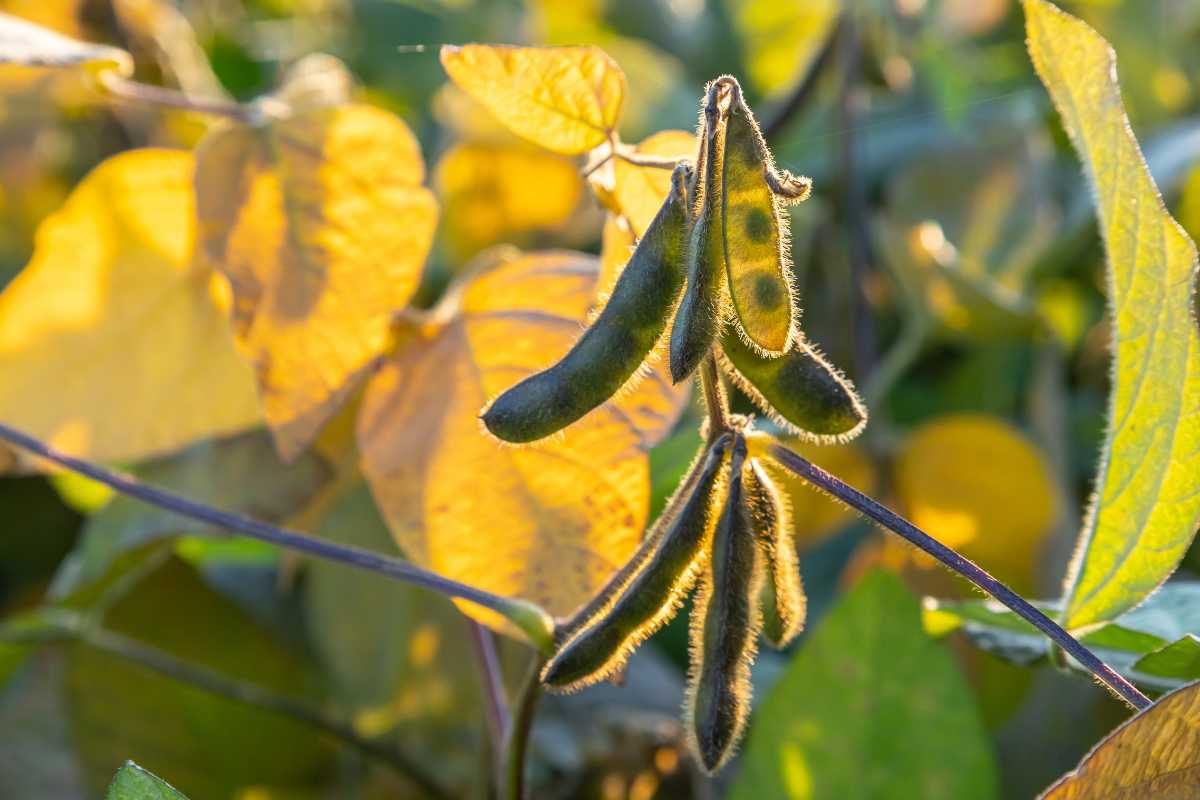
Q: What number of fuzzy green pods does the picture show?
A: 7